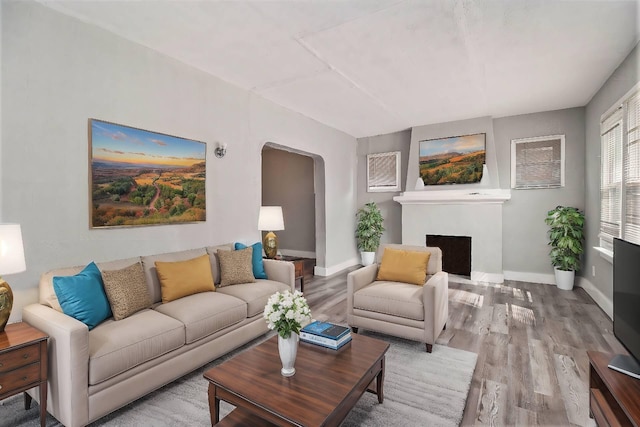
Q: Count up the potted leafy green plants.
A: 2